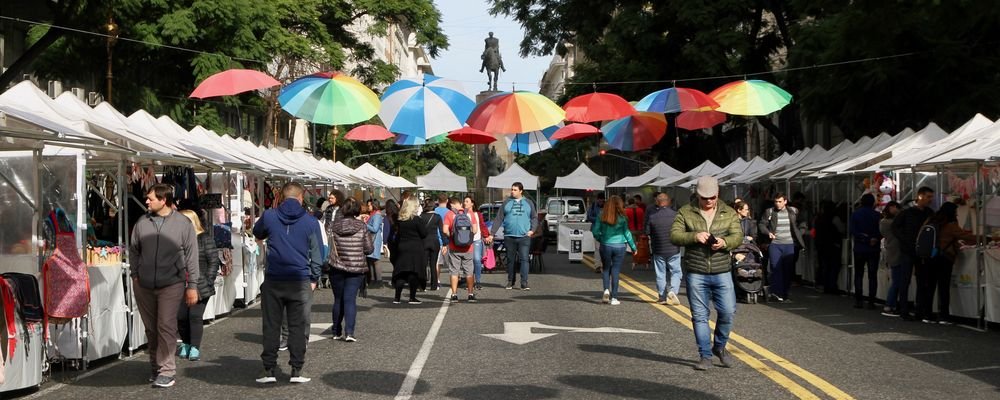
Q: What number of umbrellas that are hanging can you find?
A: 14